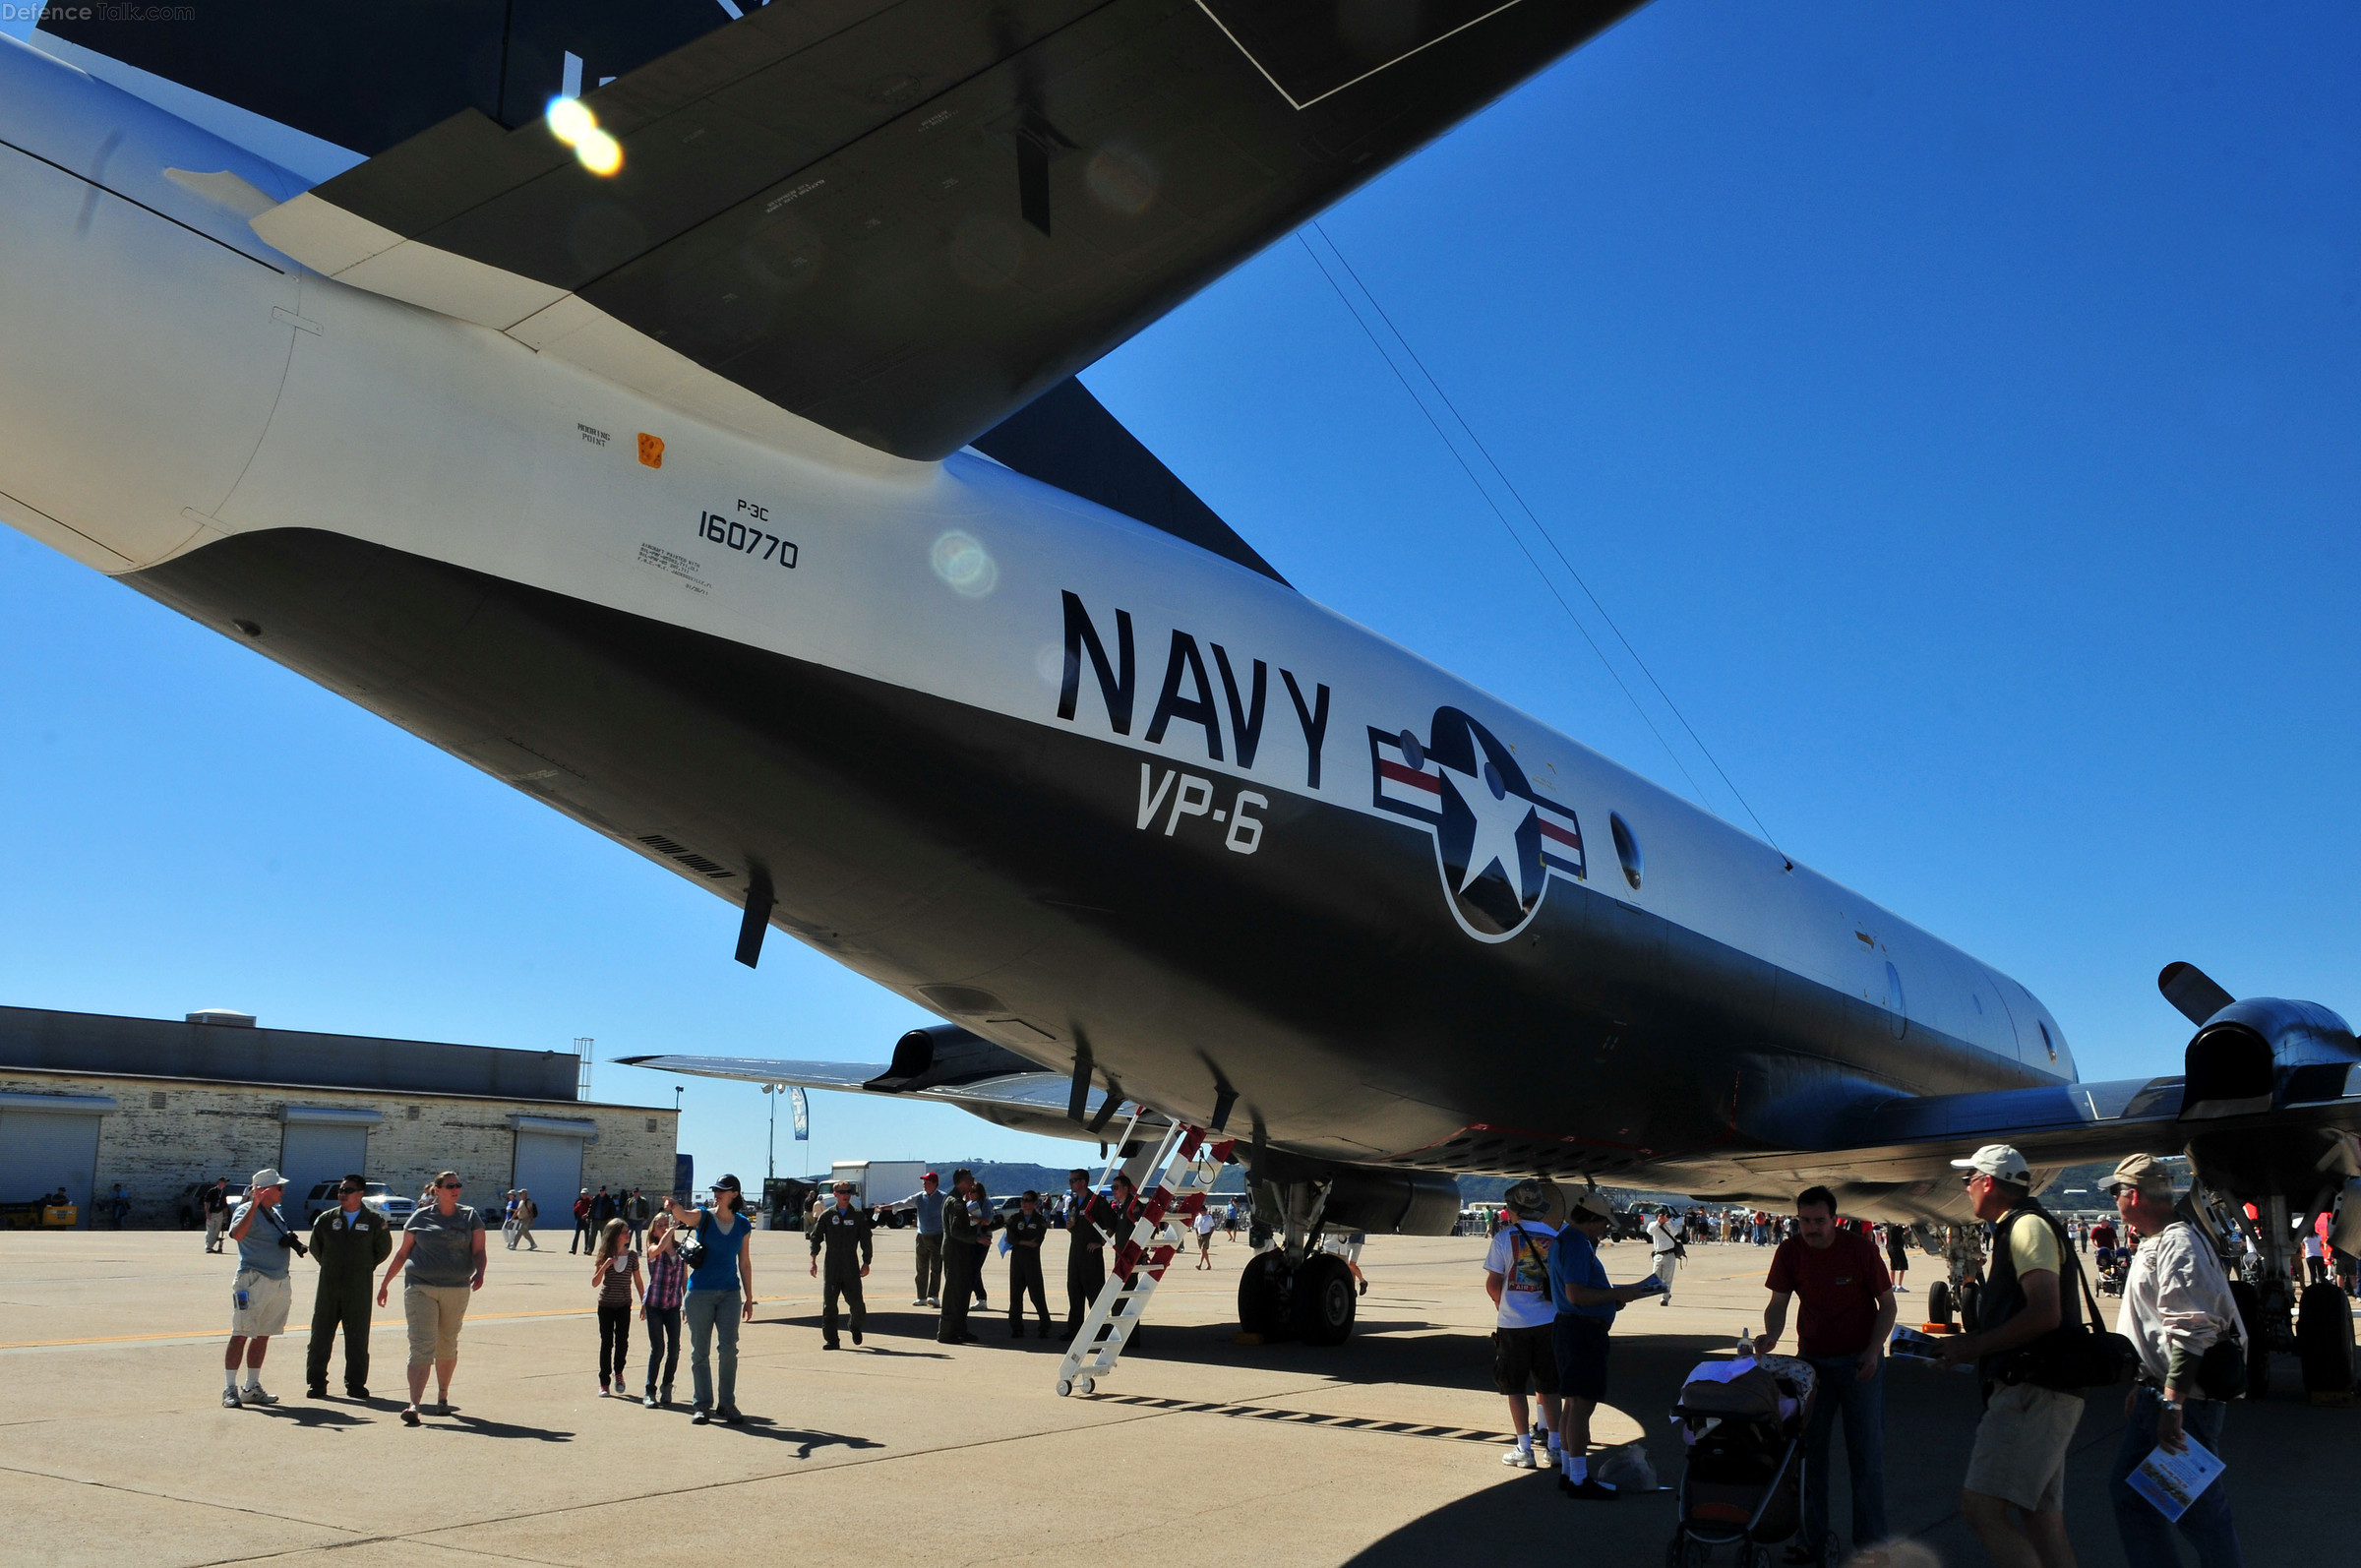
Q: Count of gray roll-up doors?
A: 3